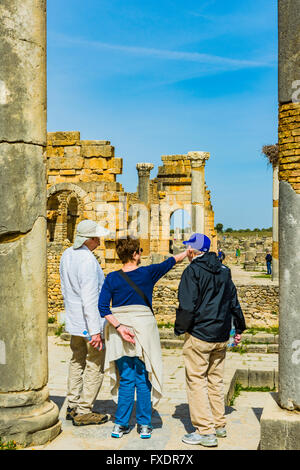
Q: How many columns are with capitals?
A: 2